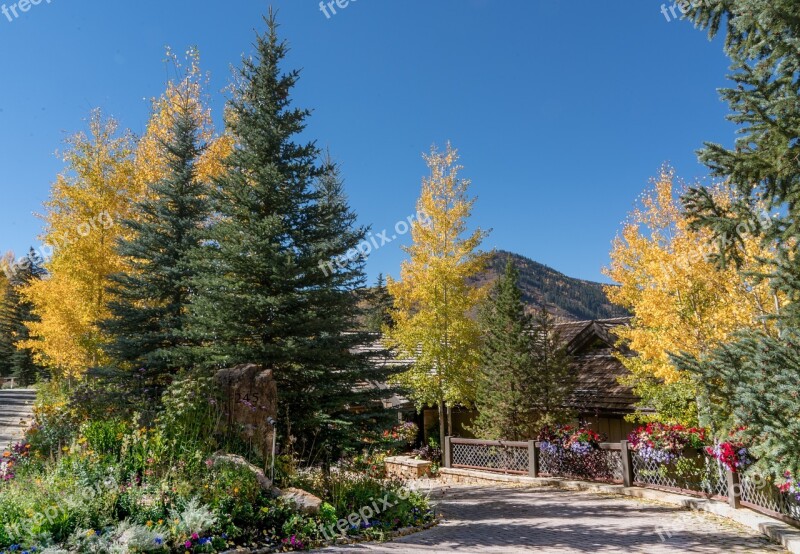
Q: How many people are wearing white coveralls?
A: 0